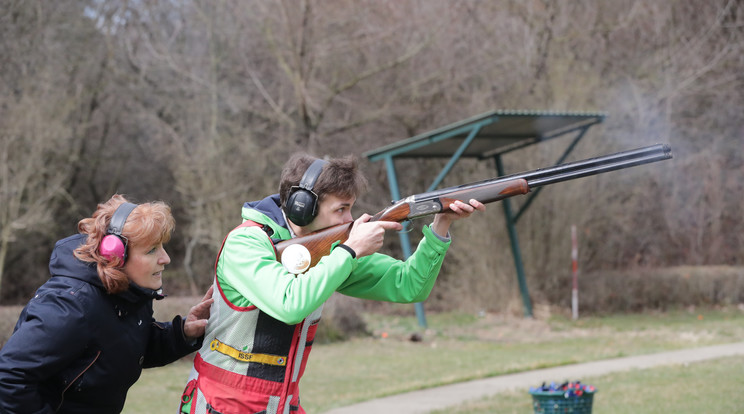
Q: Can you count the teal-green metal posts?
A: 2